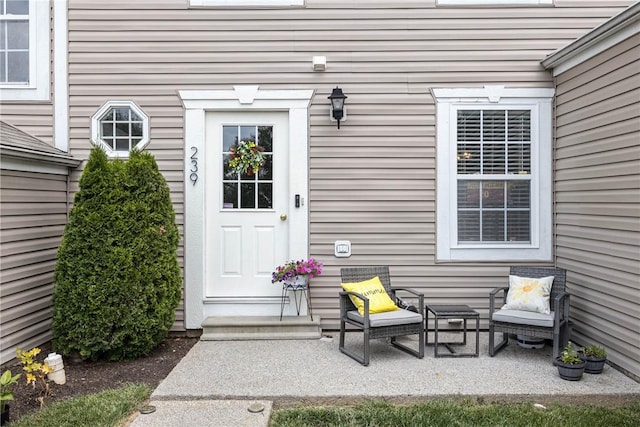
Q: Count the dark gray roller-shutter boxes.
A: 0